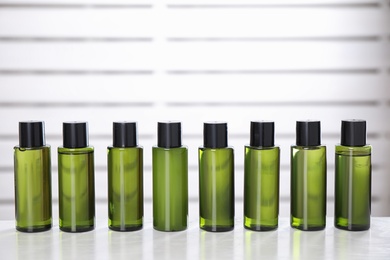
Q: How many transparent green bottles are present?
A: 8